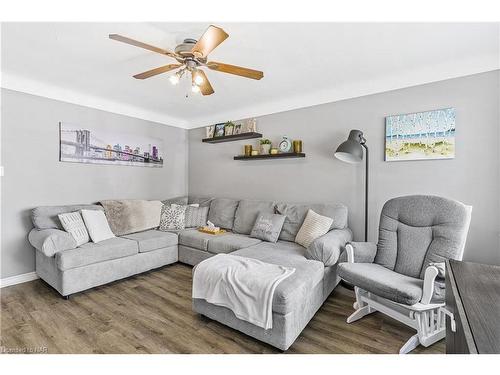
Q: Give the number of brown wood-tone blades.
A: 5